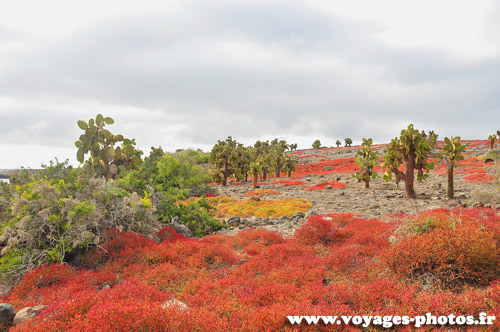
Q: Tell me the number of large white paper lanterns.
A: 0